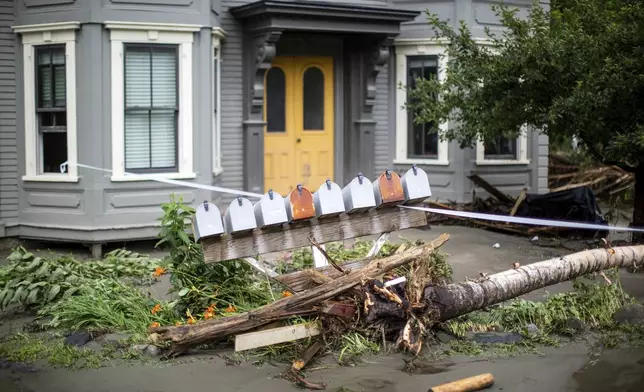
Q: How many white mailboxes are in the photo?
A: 6